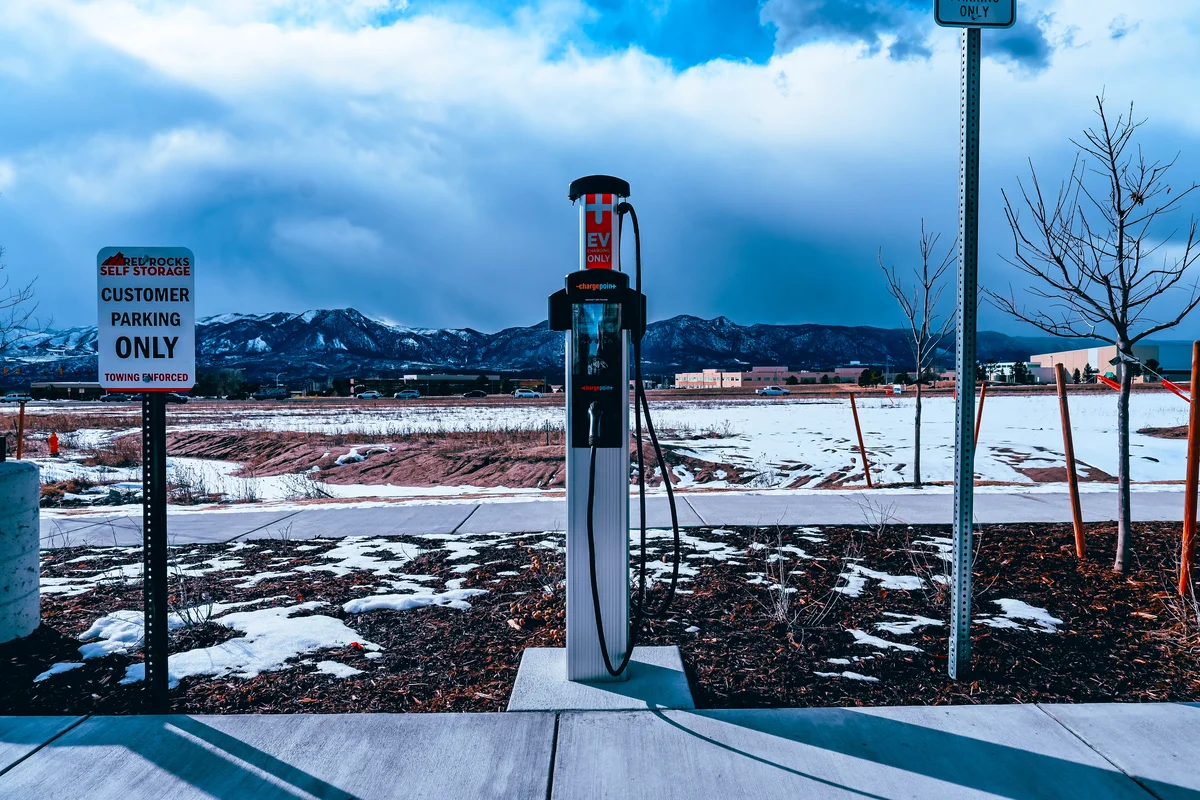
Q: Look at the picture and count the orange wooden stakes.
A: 5